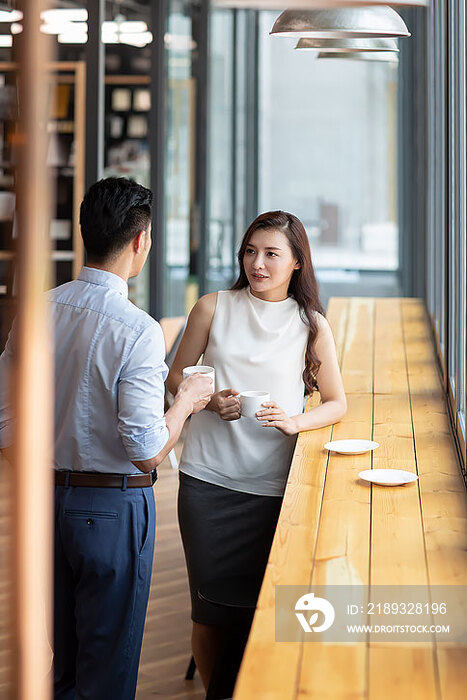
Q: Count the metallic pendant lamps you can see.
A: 3